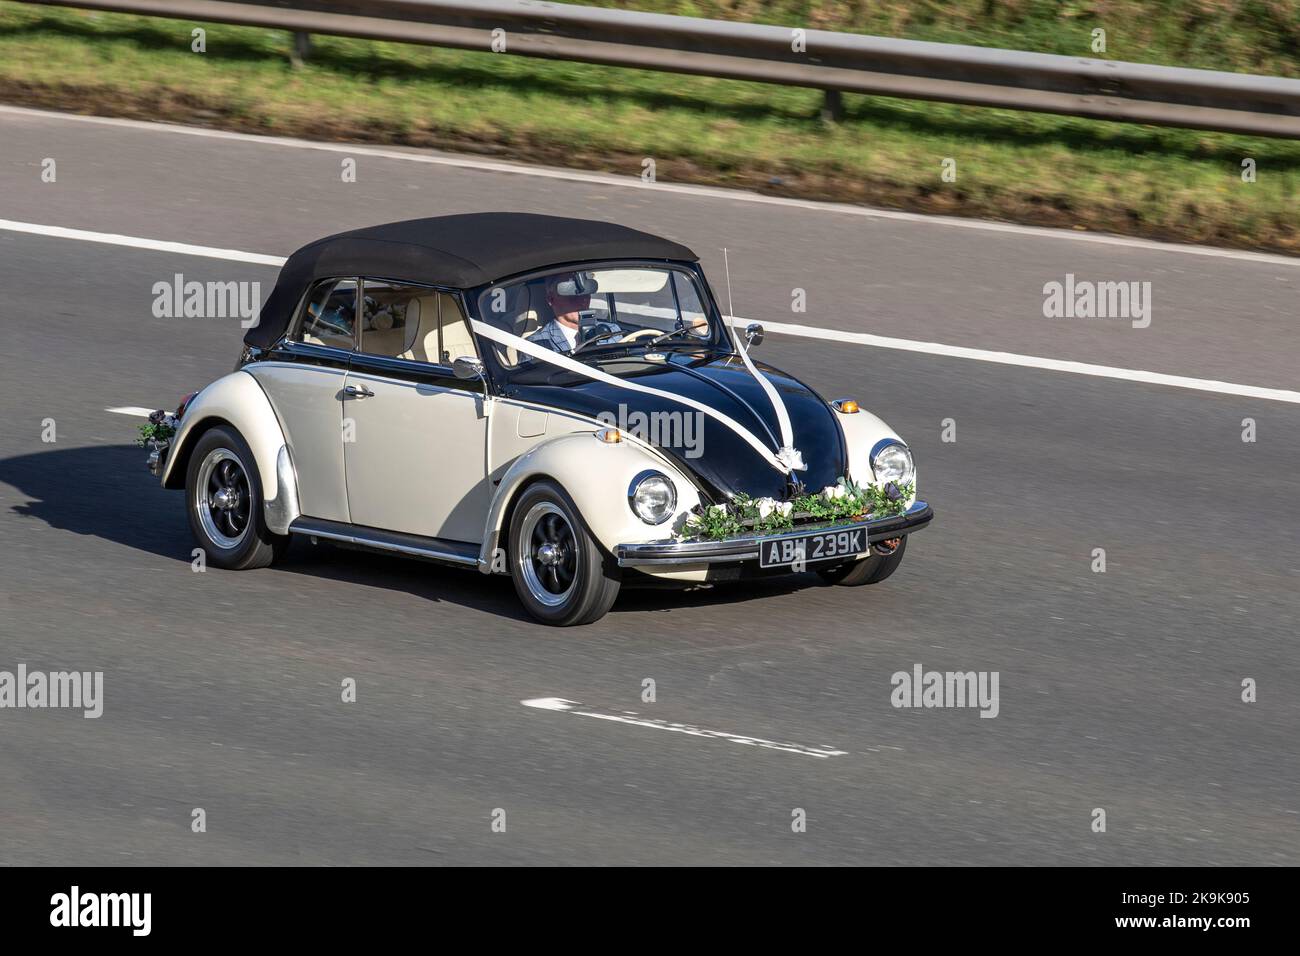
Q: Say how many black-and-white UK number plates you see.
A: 1